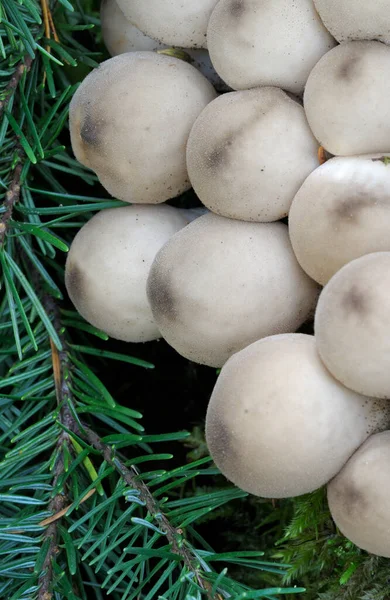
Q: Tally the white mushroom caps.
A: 13